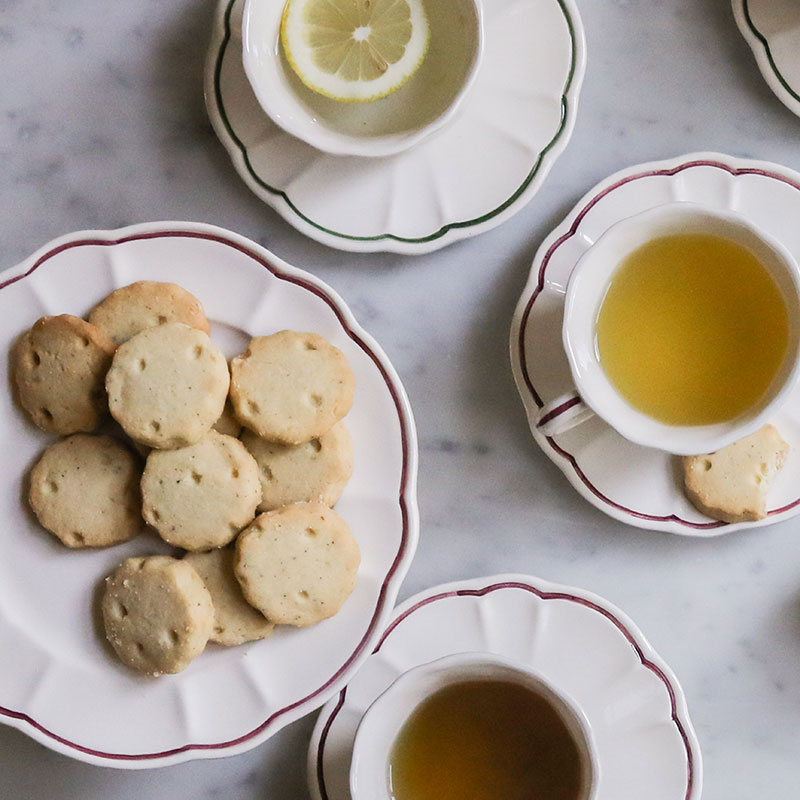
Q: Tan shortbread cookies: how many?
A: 12